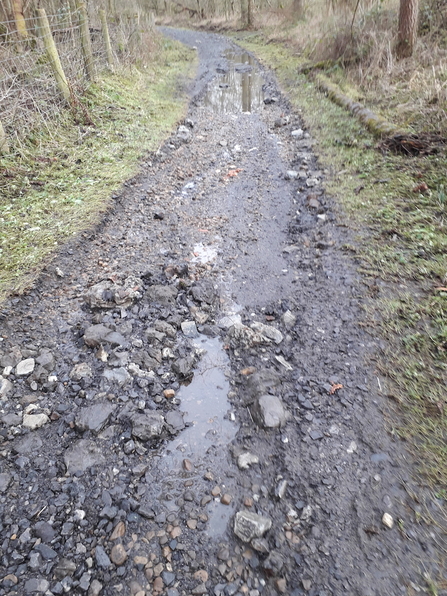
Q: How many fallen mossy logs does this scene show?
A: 1